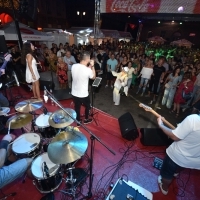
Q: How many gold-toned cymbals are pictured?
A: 4